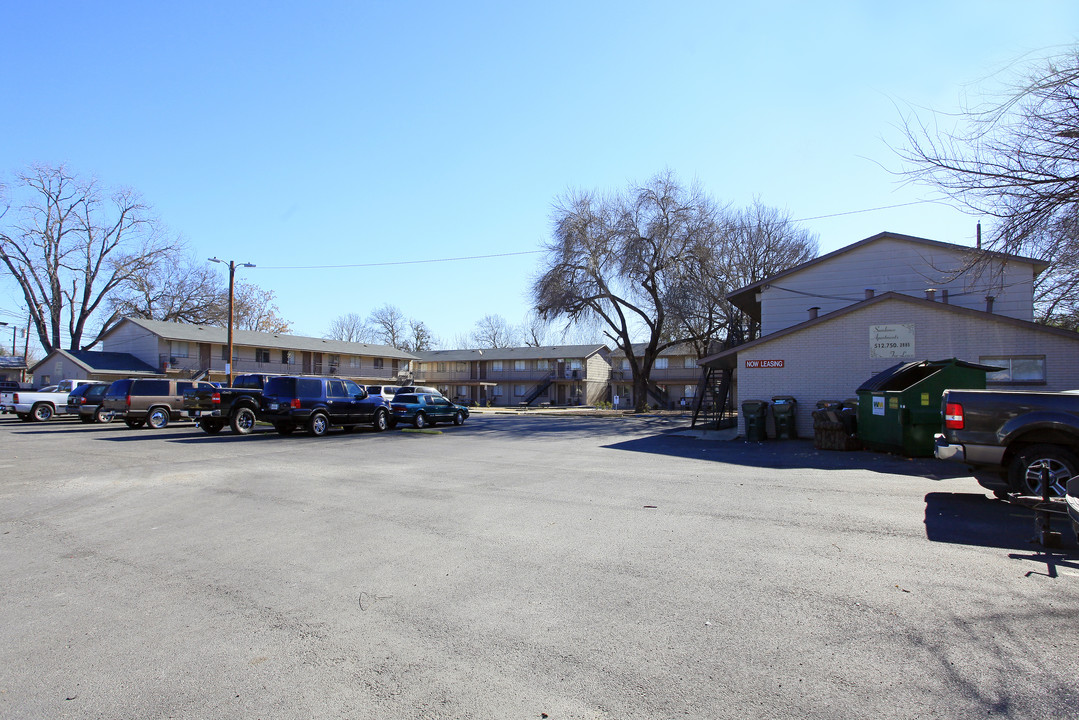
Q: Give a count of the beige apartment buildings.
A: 4